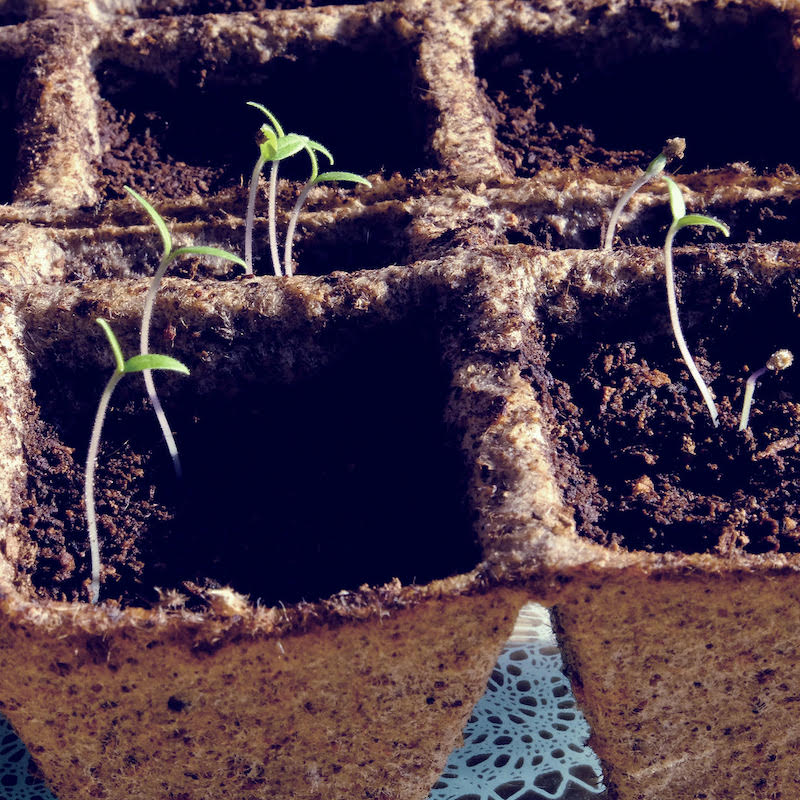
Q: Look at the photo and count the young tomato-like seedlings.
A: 8